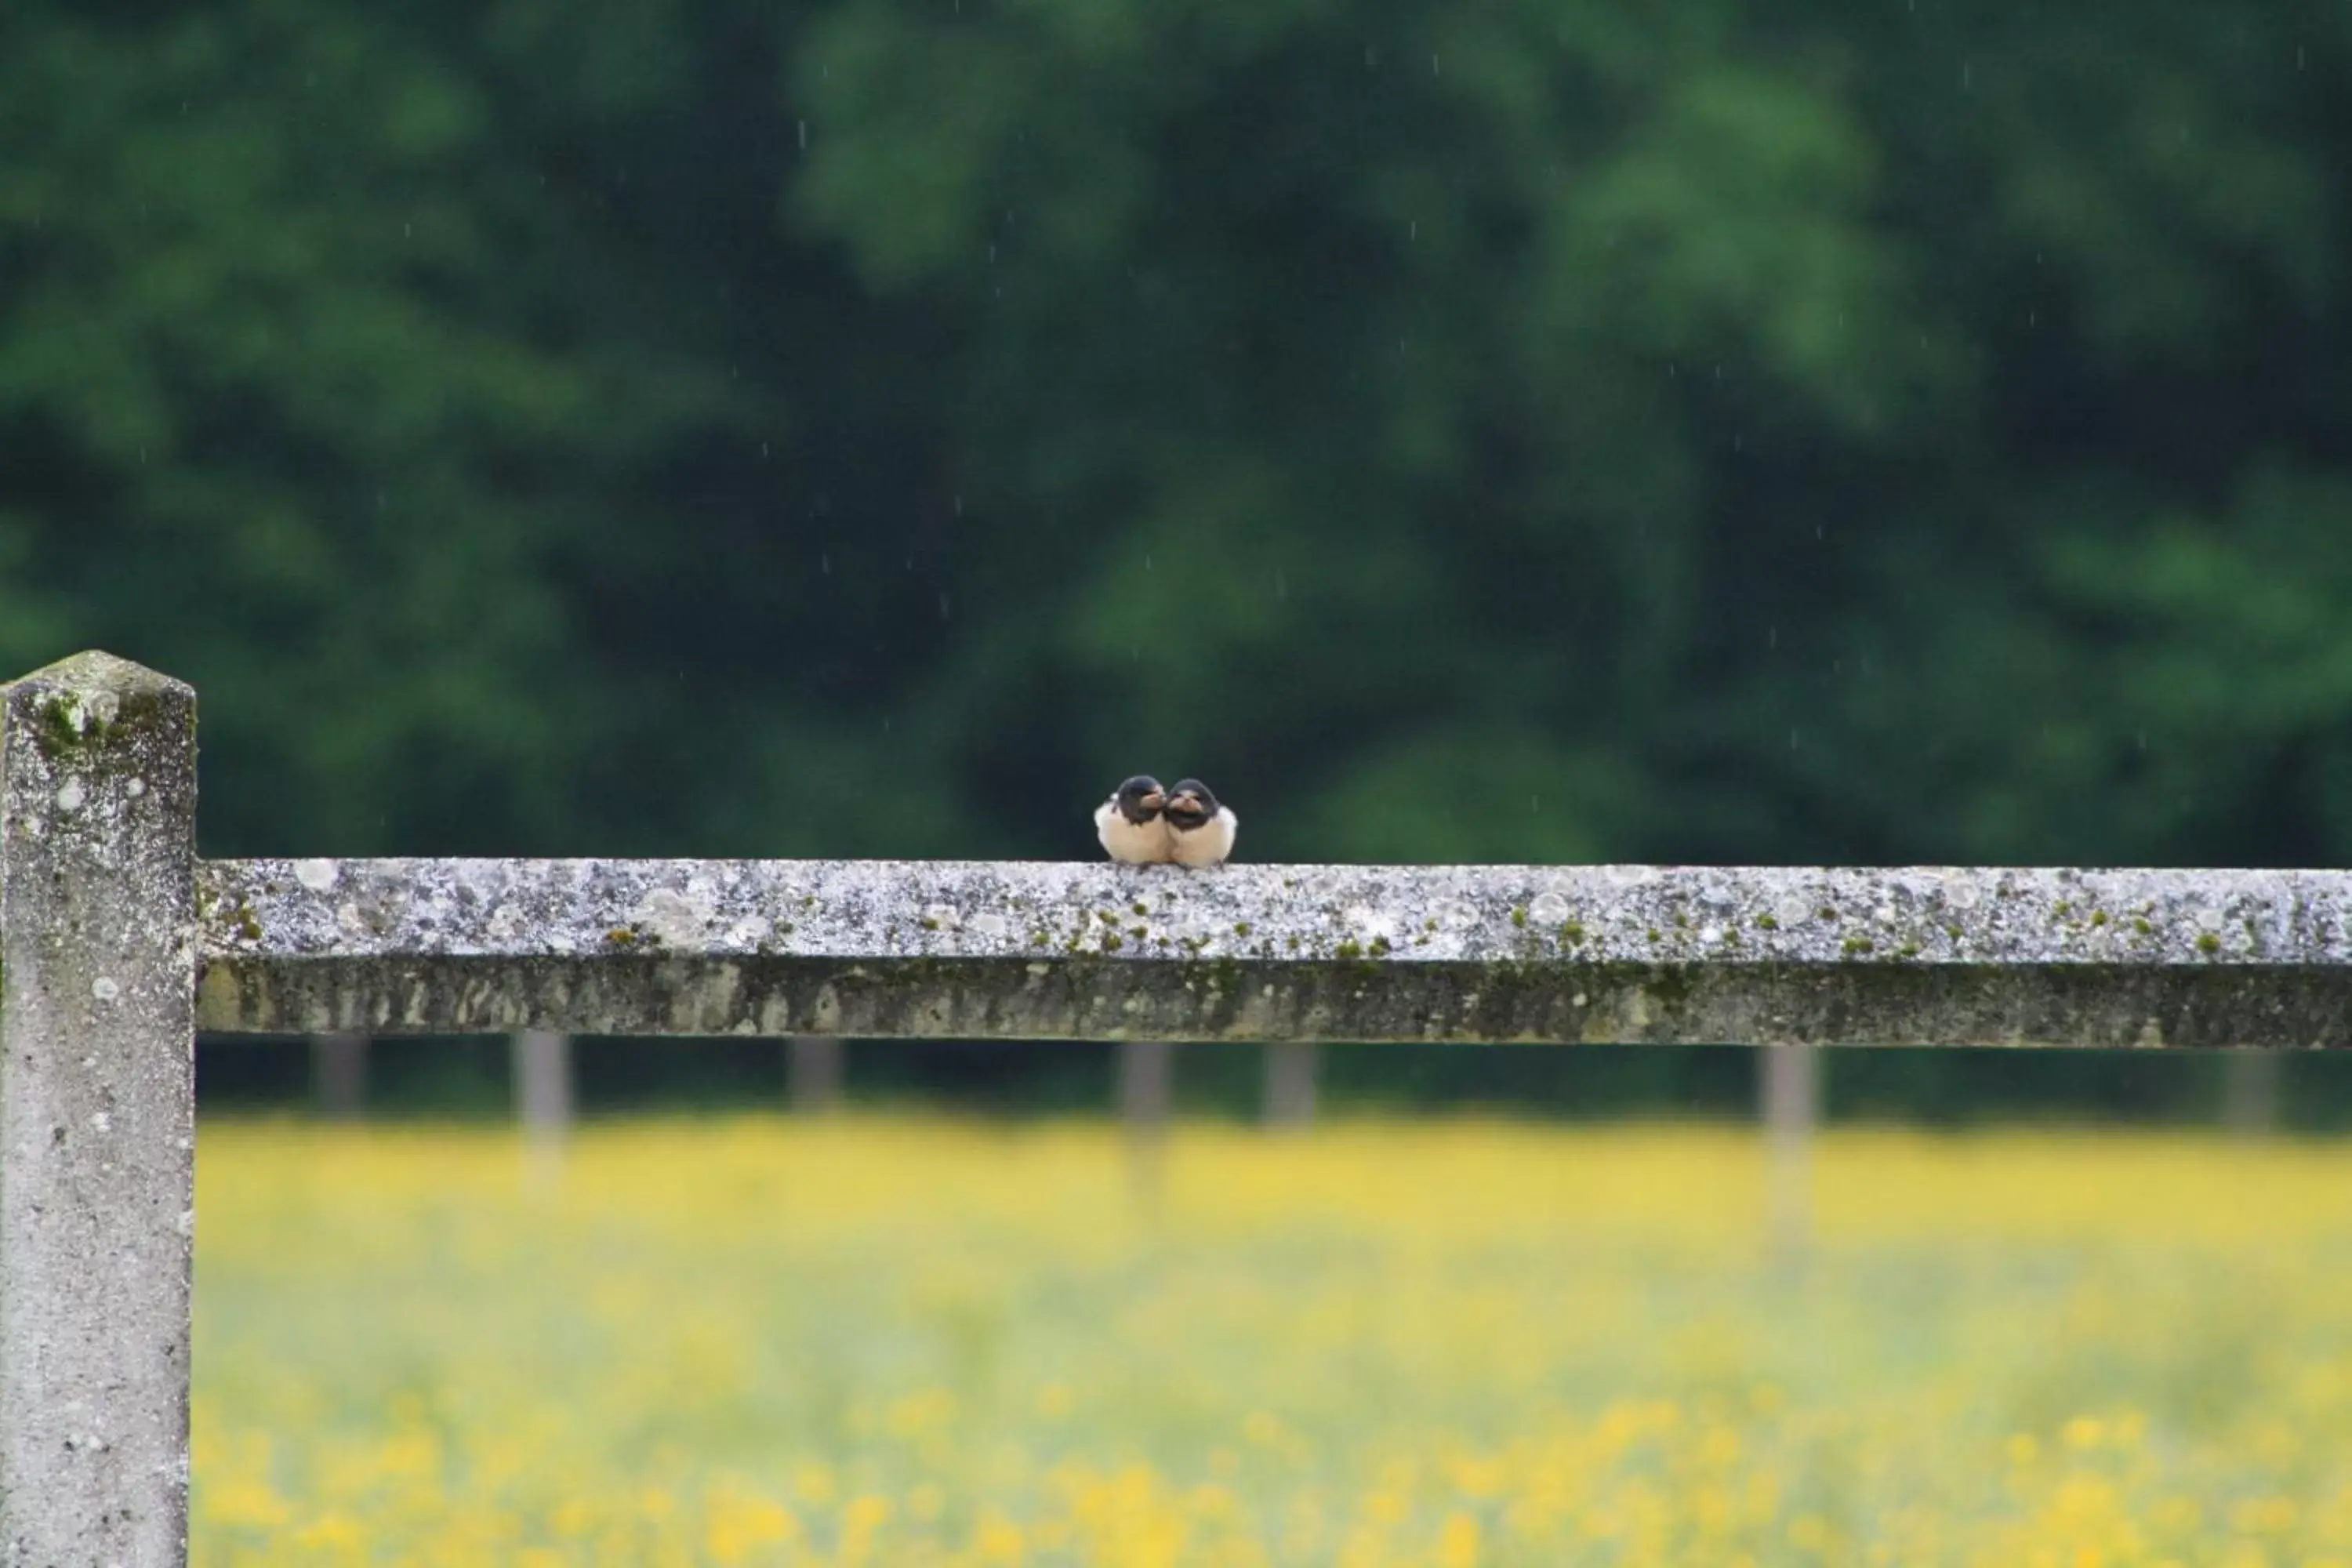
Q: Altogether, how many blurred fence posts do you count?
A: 7